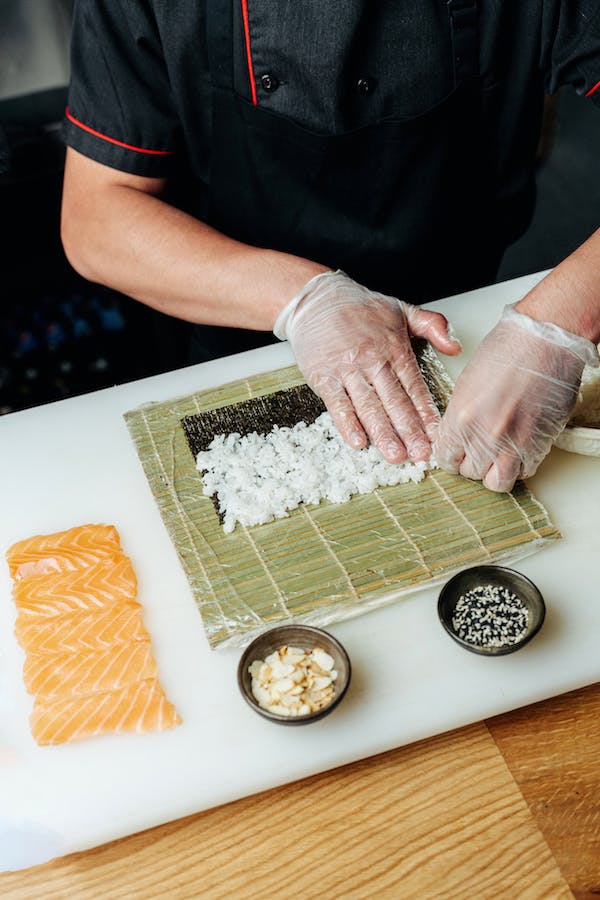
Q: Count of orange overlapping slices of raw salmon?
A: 5